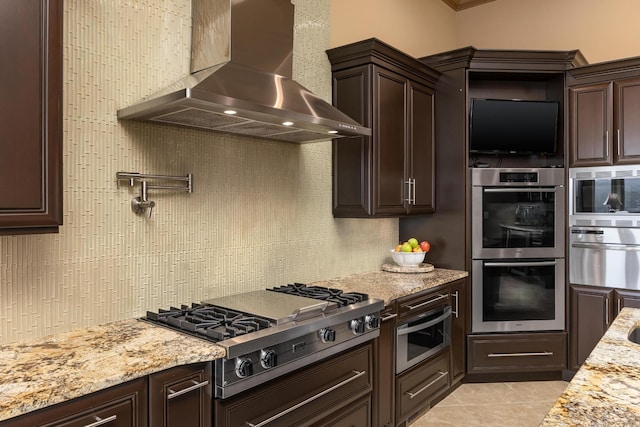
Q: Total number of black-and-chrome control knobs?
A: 5